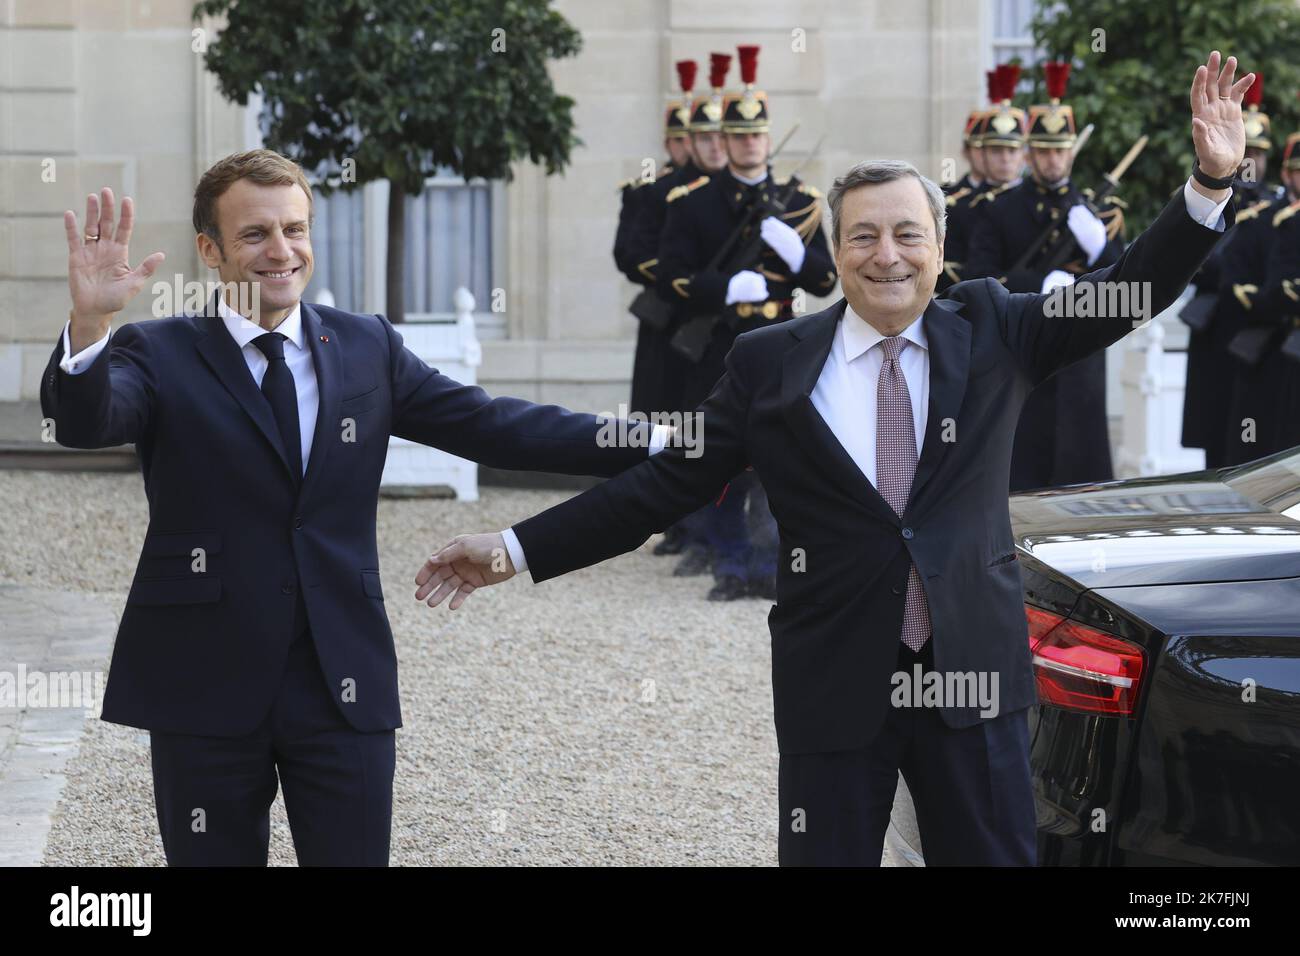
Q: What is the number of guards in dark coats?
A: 8